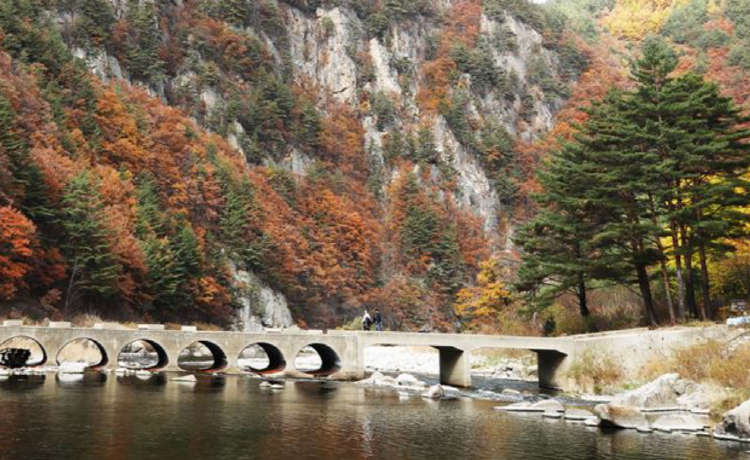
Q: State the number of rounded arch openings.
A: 6